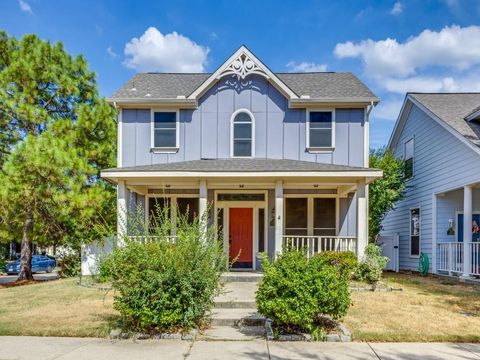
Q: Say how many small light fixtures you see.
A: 3